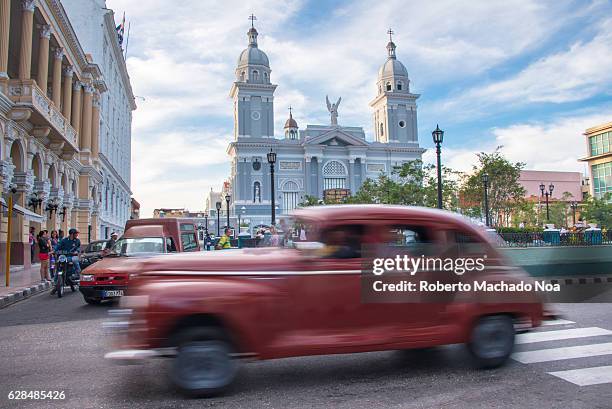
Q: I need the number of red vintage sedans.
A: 1